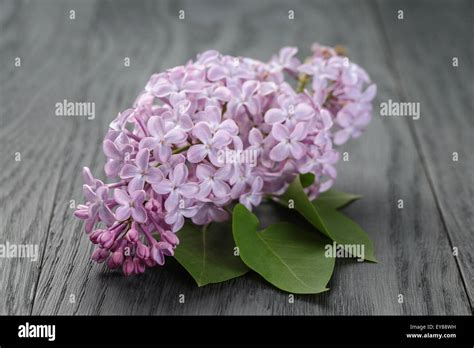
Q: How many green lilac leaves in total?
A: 4